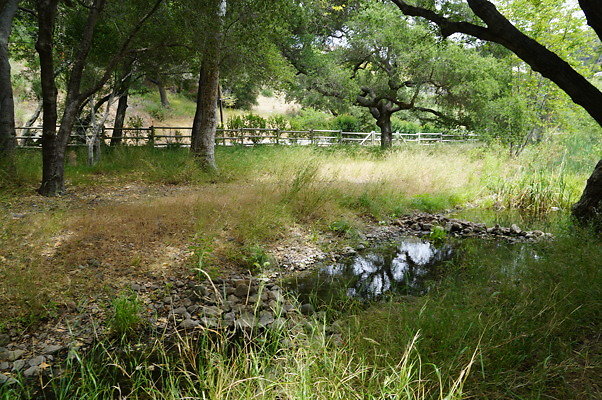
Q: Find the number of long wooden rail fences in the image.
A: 1